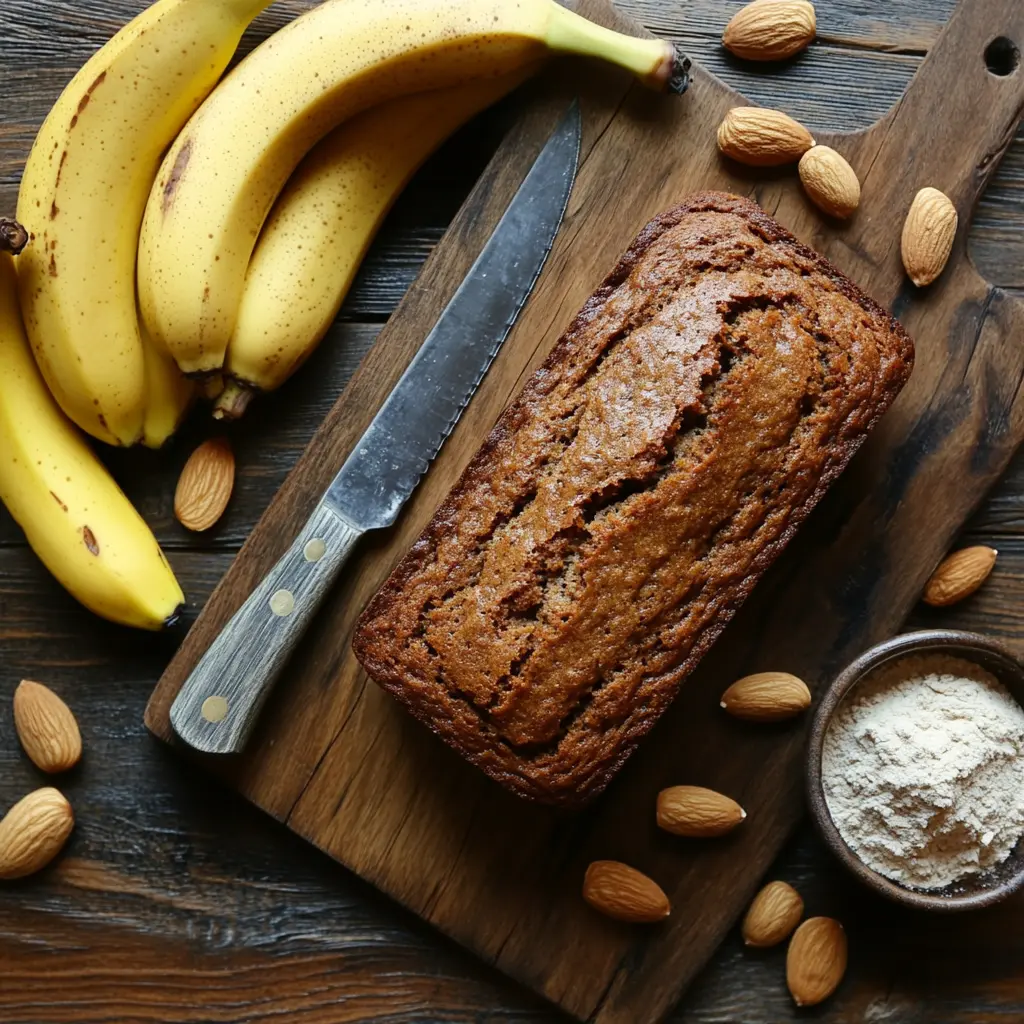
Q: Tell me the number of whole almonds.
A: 13